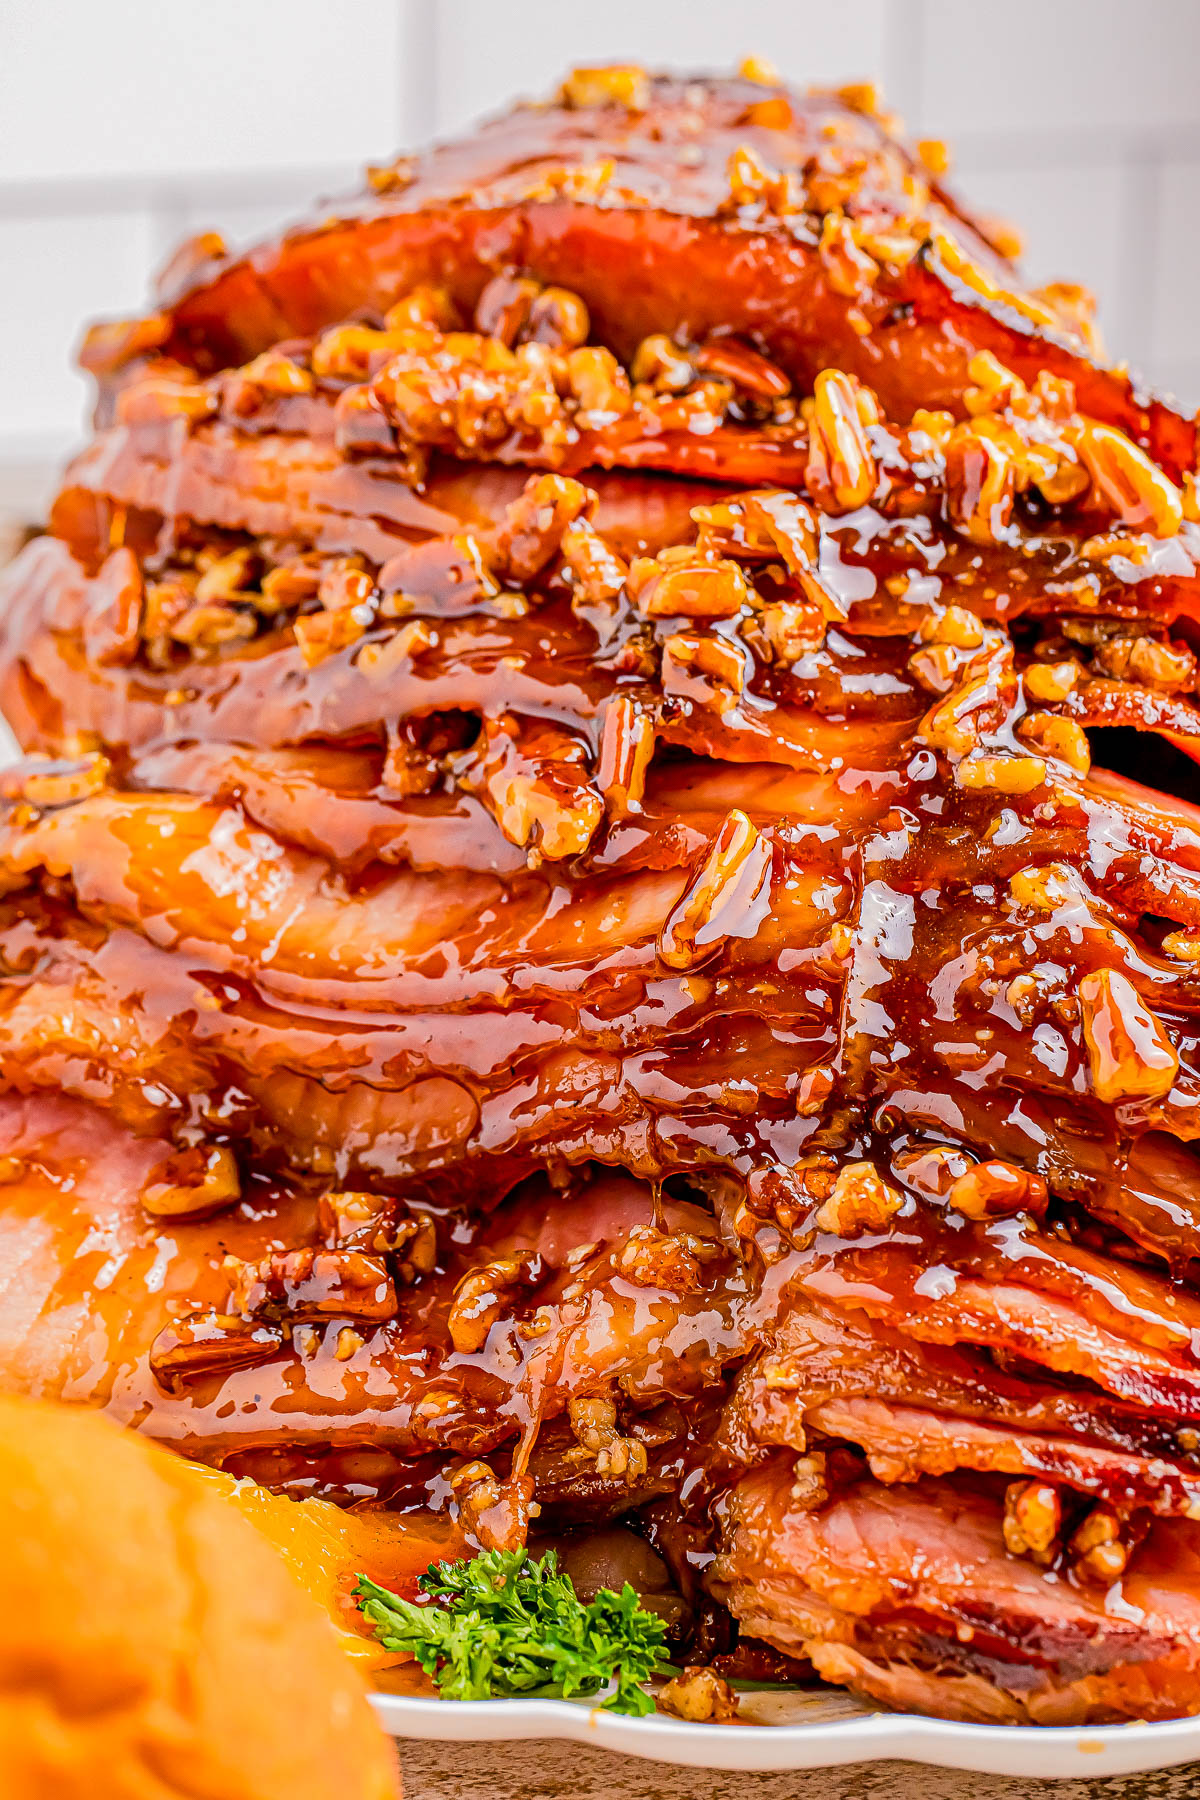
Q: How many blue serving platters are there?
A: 0